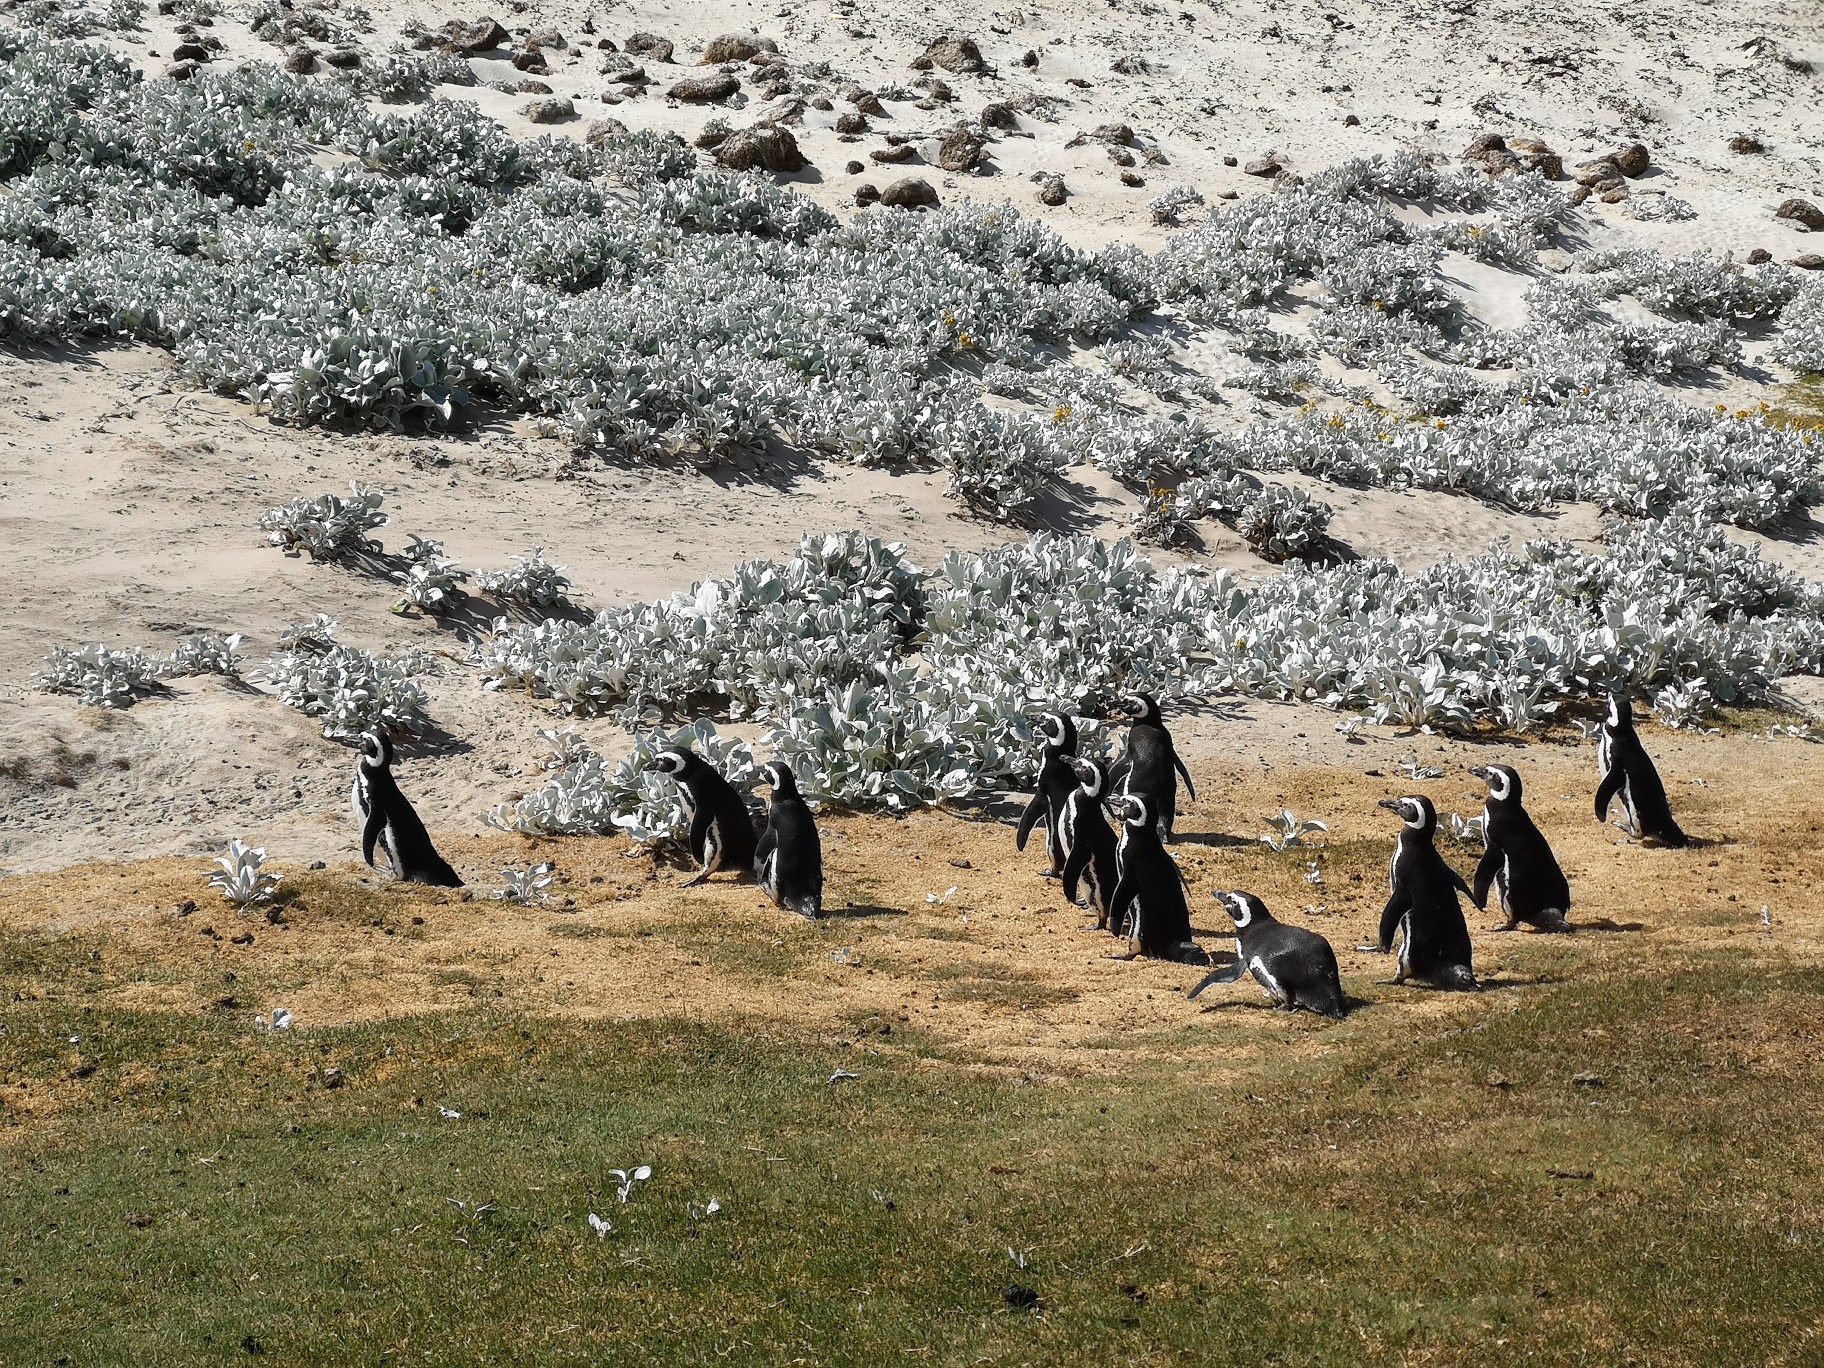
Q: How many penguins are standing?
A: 10